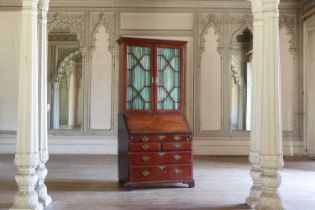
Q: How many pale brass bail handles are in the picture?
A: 8